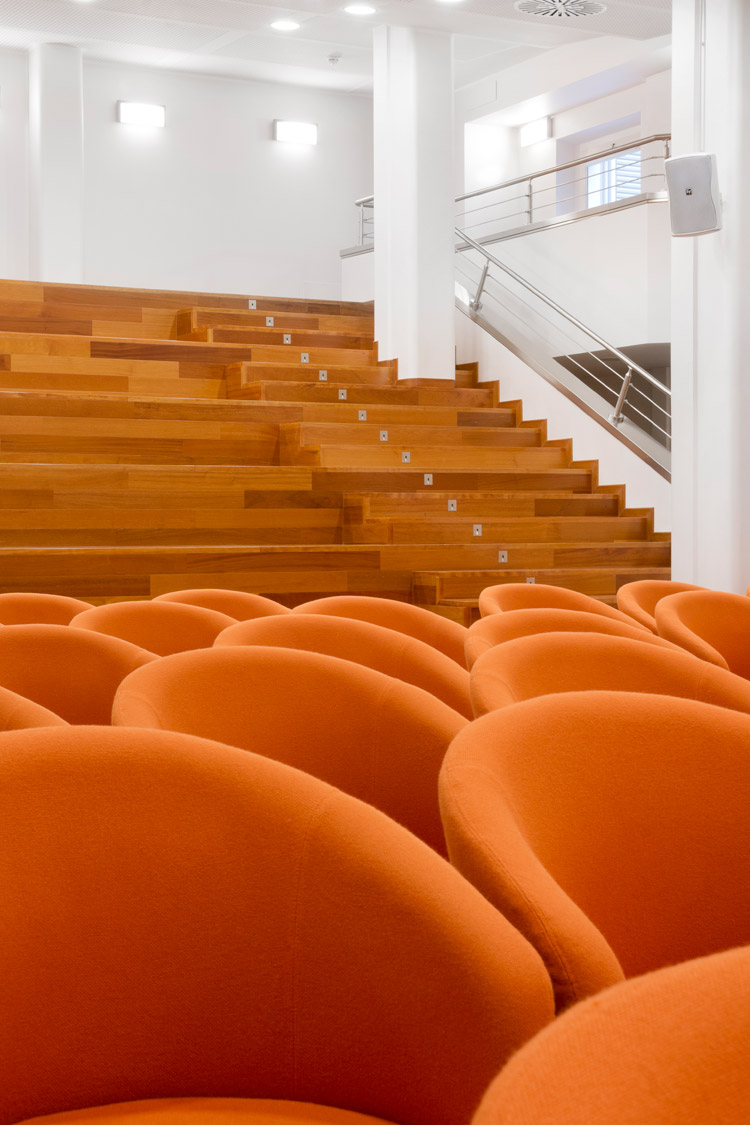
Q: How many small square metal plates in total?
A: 14